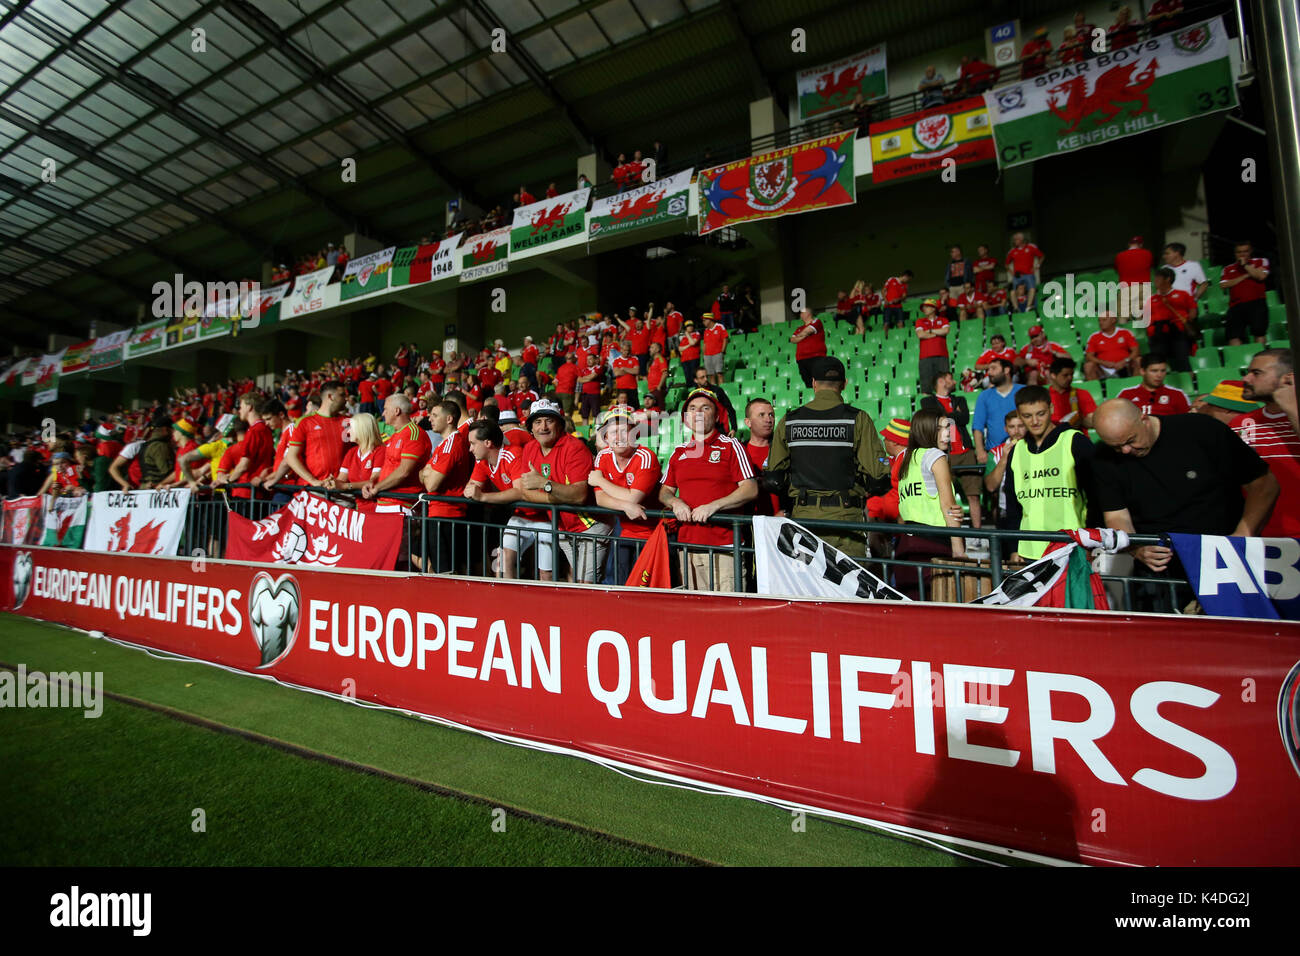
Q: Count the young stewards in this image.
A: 2